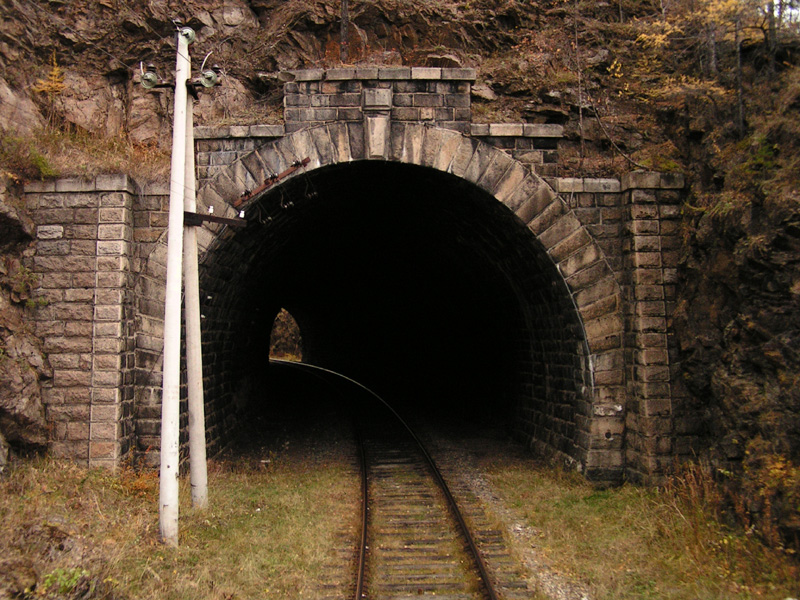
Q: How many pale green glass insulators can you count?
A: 3